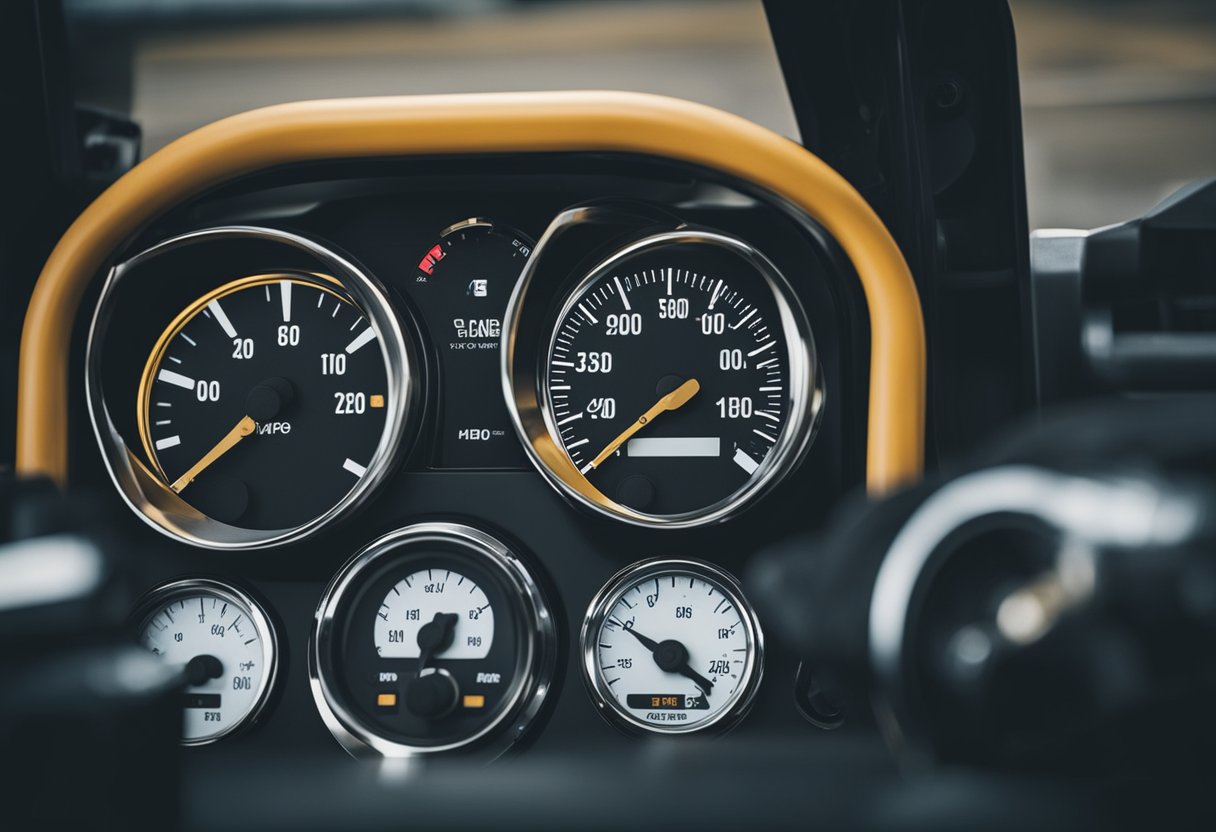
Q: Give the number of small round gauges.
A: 3